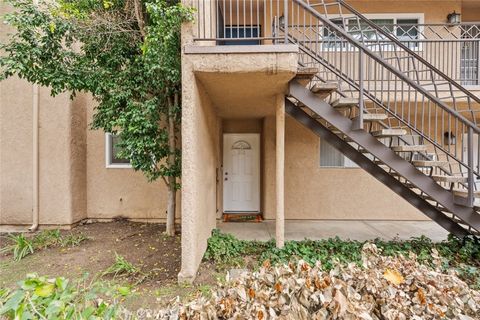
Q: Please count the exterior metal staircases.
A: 1